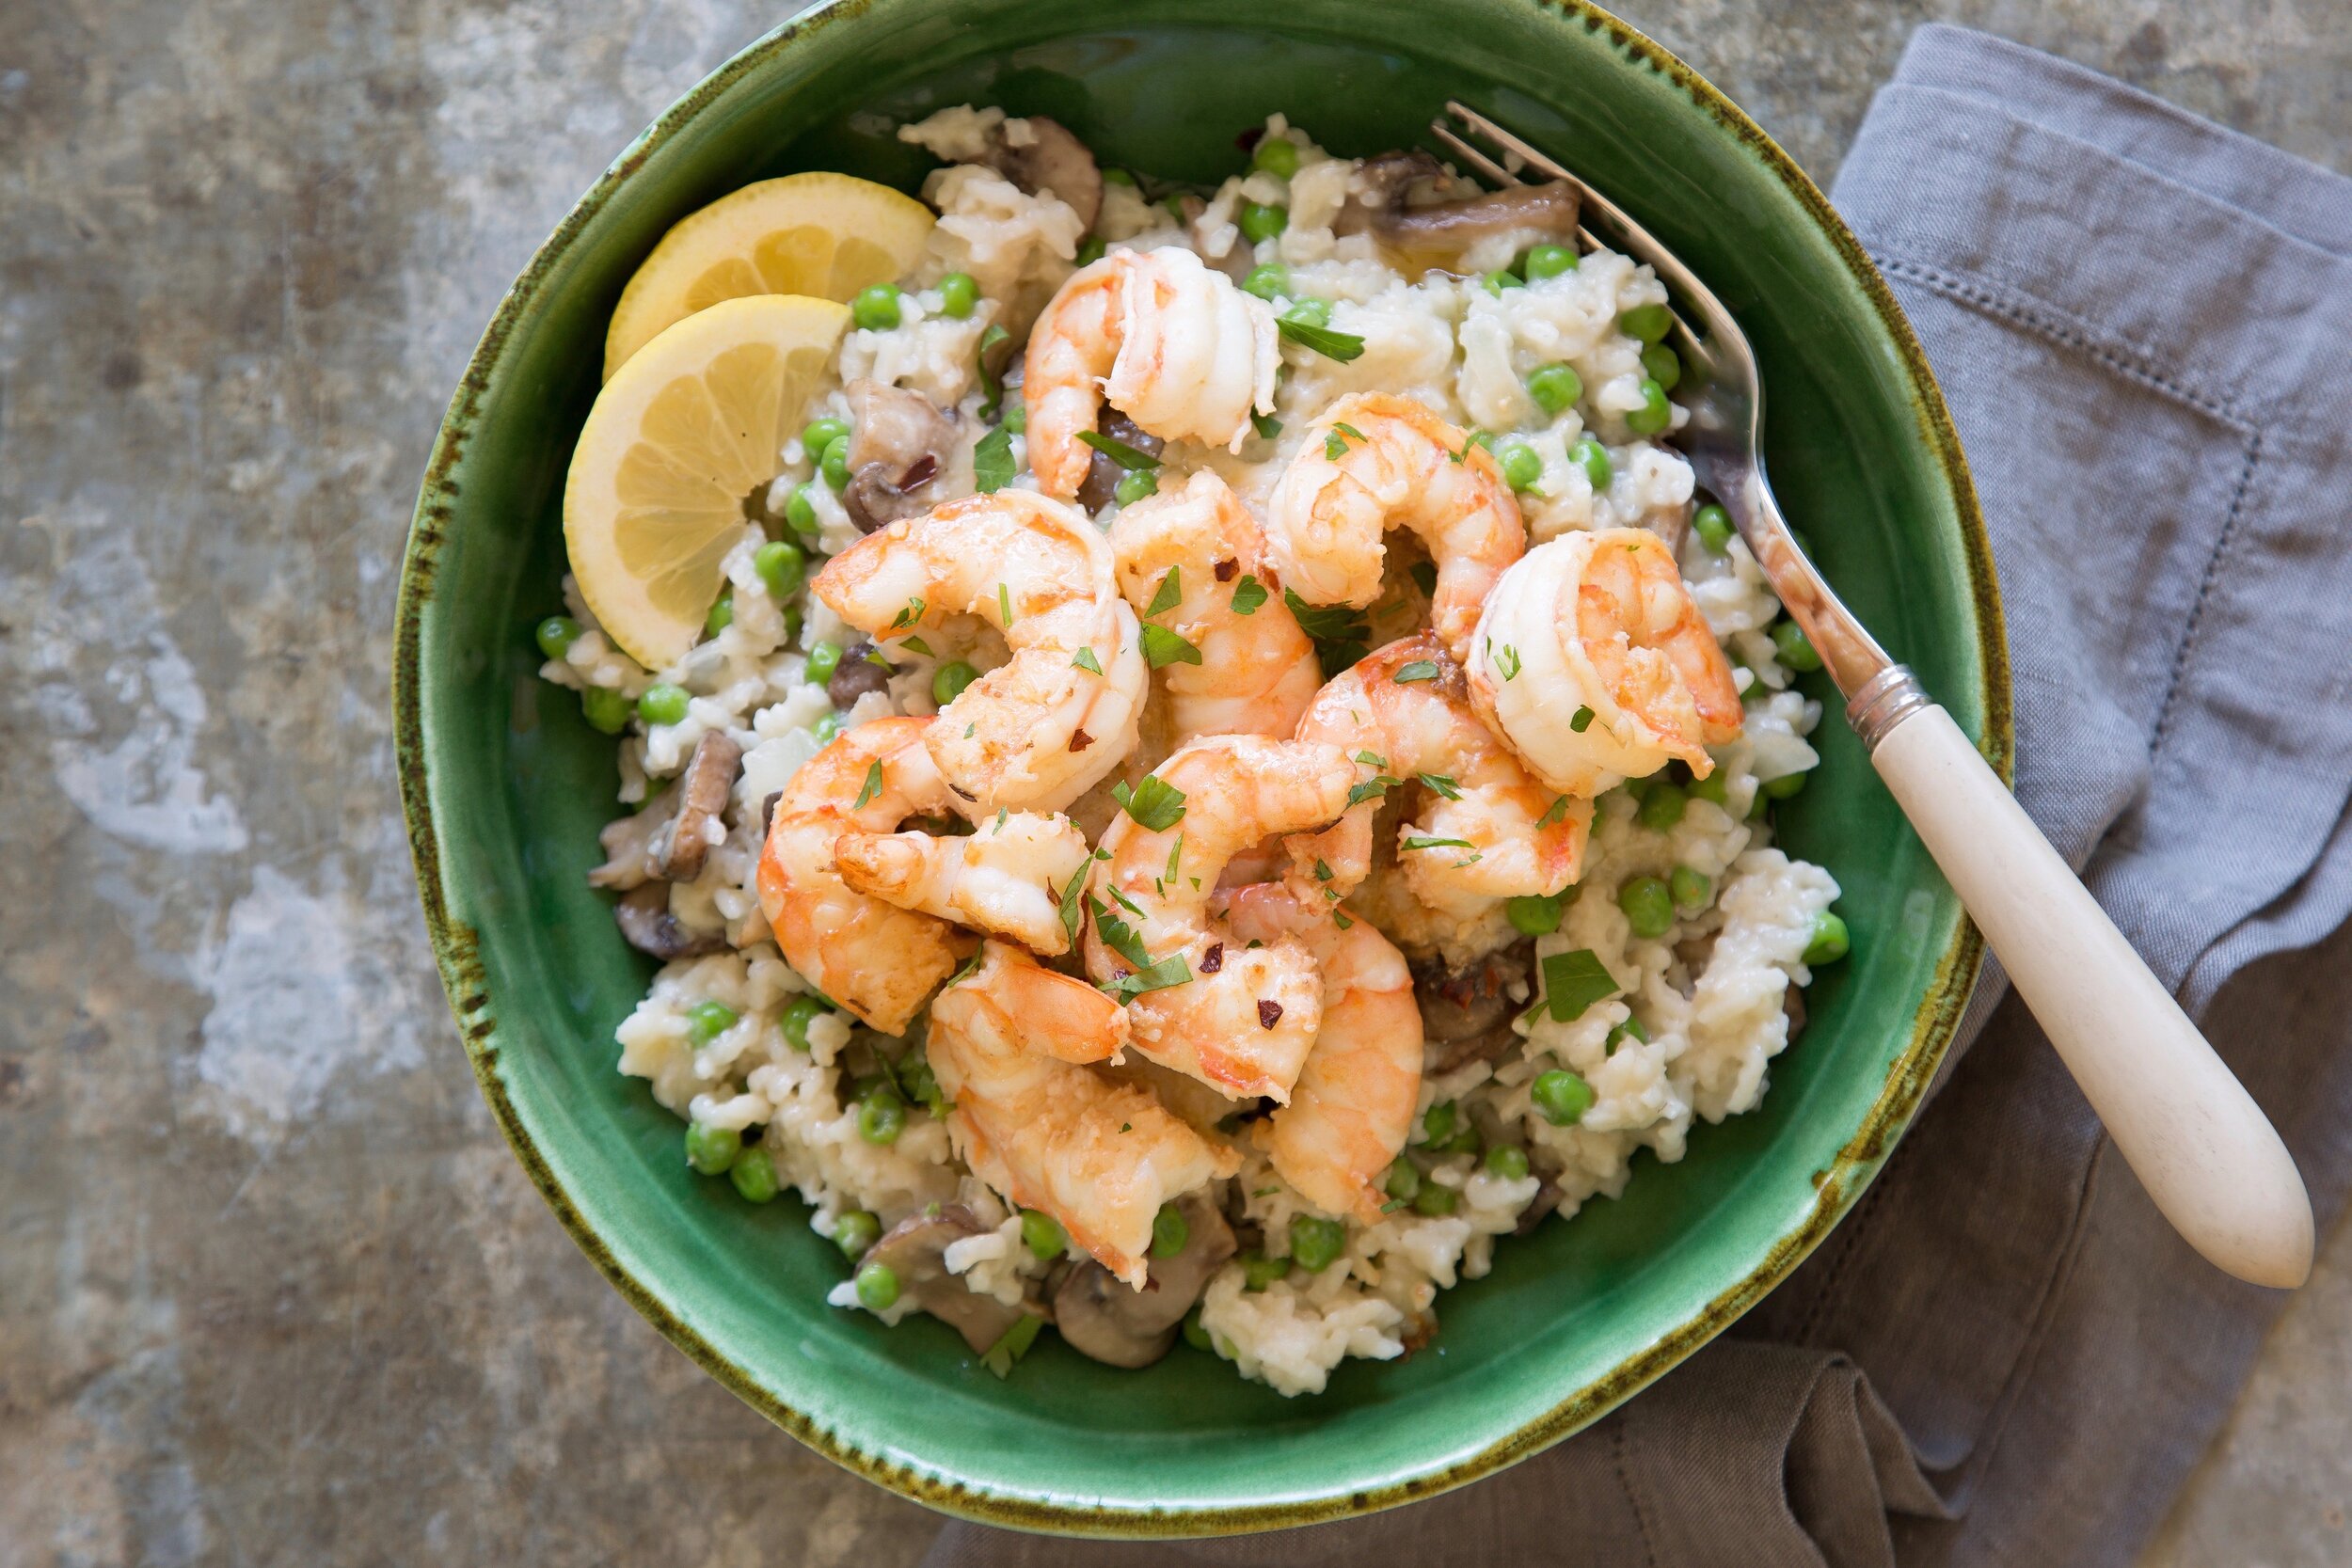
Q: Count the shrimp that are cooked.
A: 11